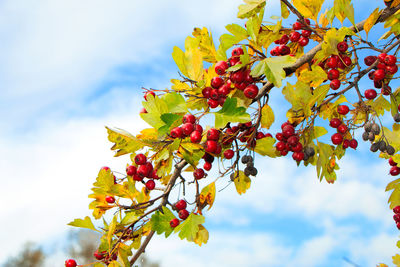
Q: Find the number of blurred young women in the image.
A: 0